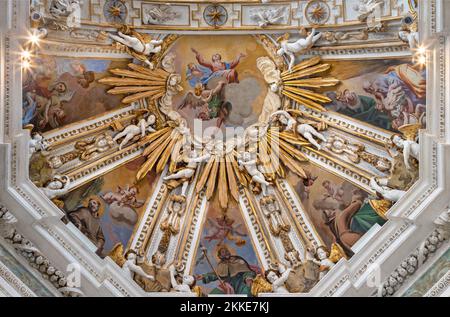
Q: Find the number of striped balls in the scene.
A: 0